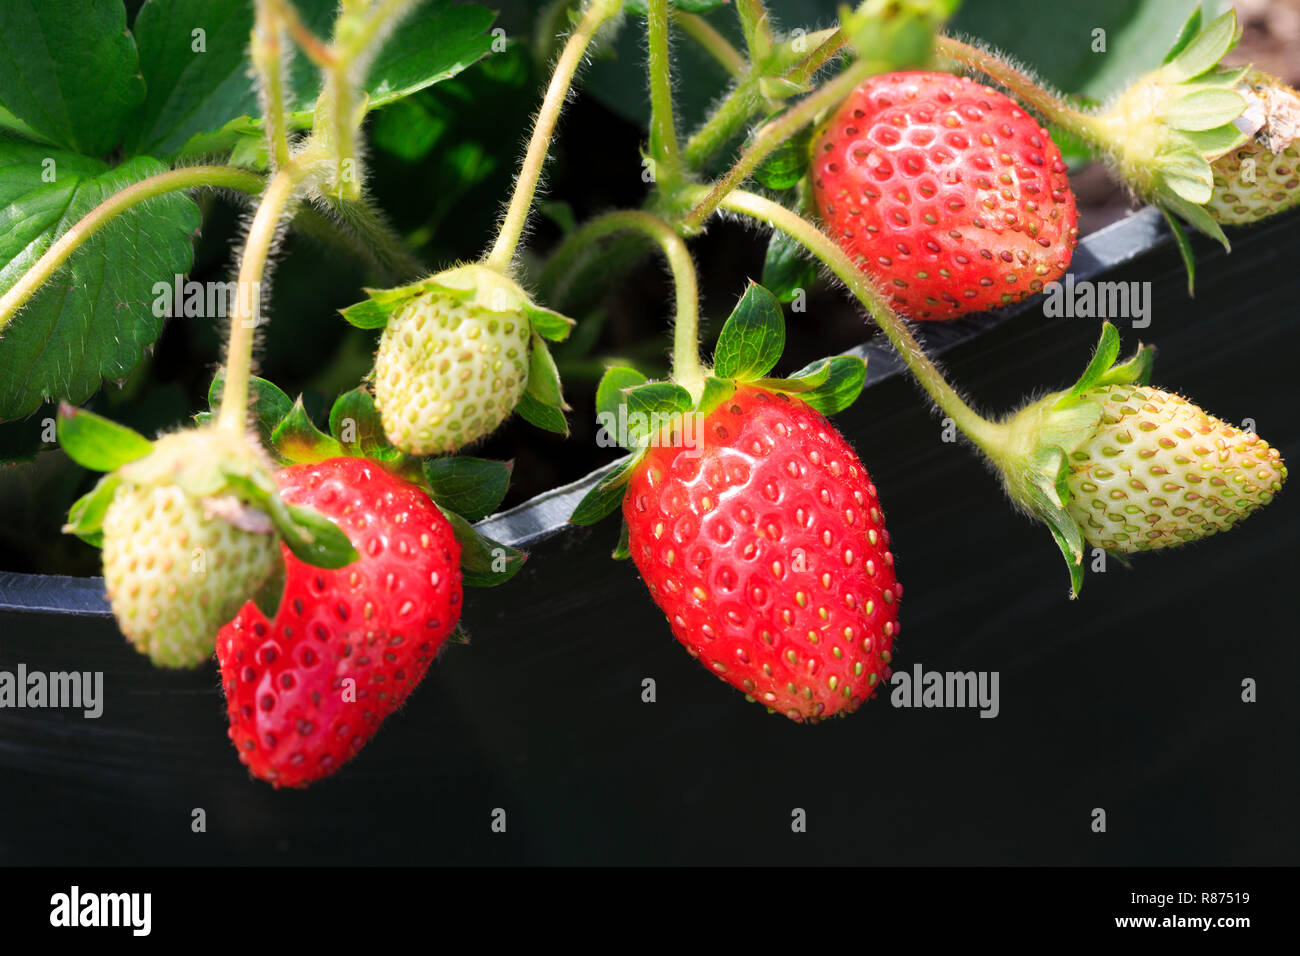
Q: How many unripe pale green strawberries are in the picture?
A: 4